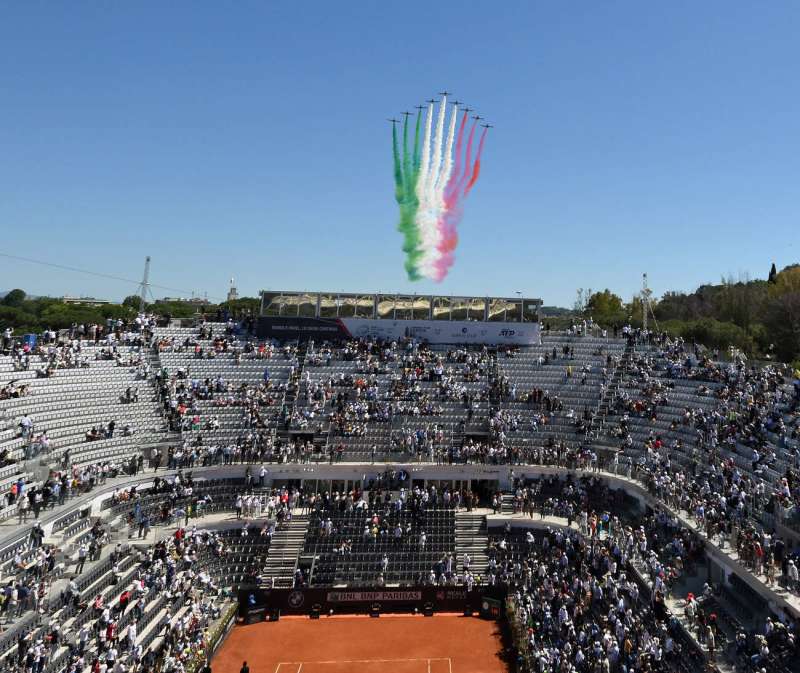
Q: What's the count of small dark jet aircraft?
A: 9